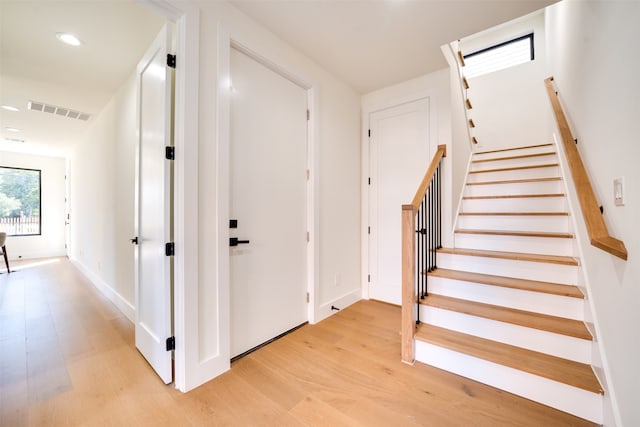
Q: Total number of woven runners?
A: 0